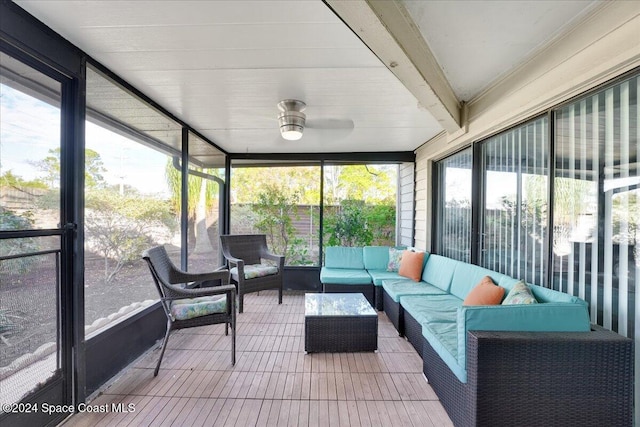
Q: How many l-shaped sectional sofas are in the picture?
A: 1